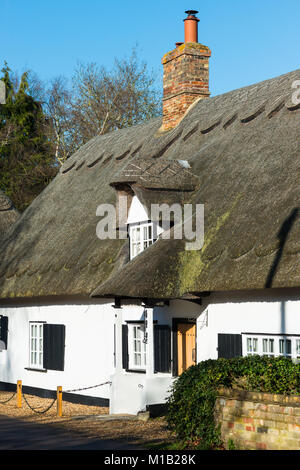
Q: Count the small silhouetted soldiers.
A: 0